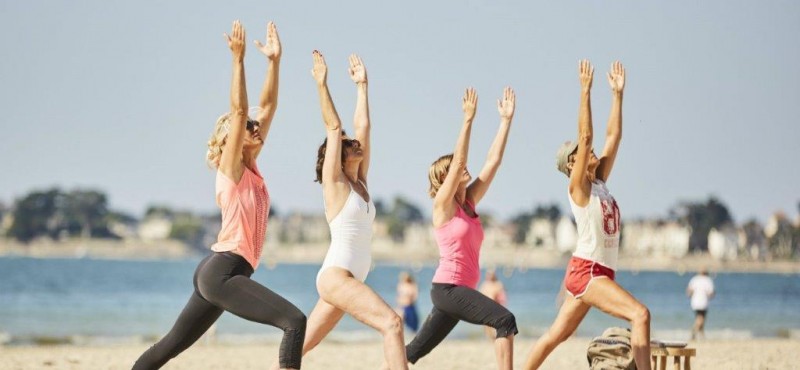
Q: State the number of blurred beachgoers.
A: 3